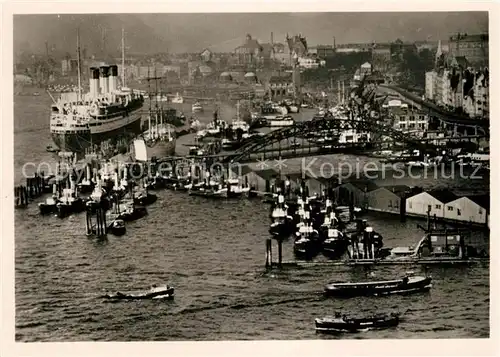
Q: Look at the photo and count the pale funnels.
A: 3